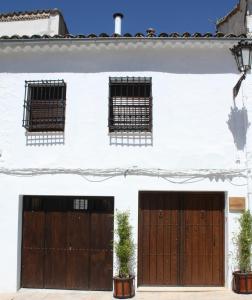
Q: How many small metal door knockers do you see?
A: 2